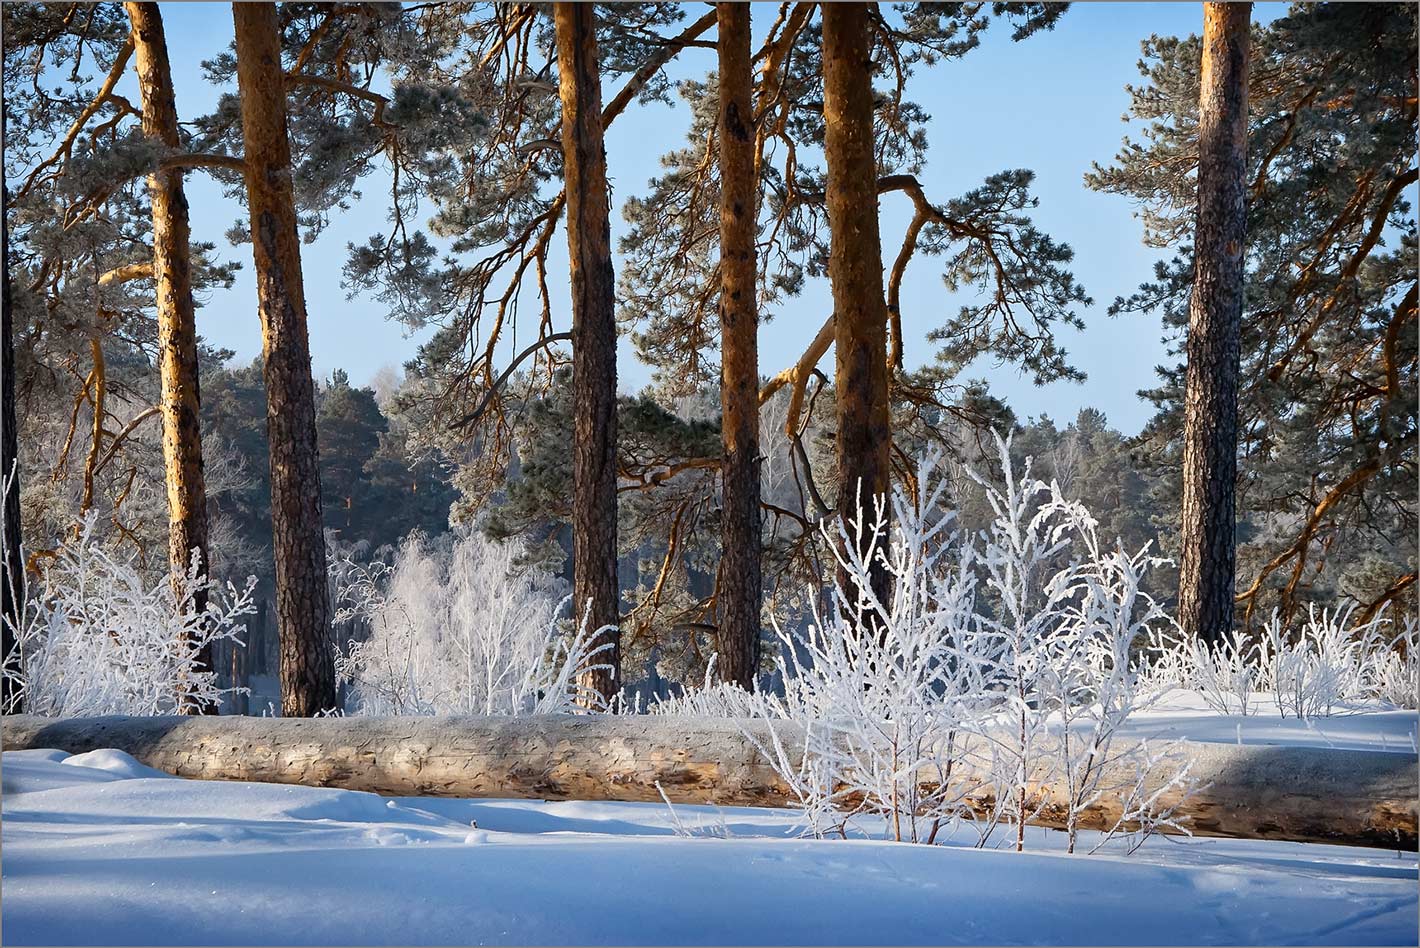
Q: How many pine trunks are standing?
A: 6